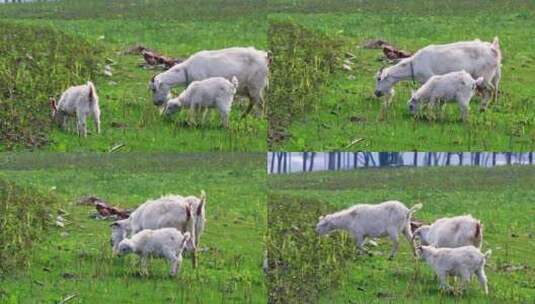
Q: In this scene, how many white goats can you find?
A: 11